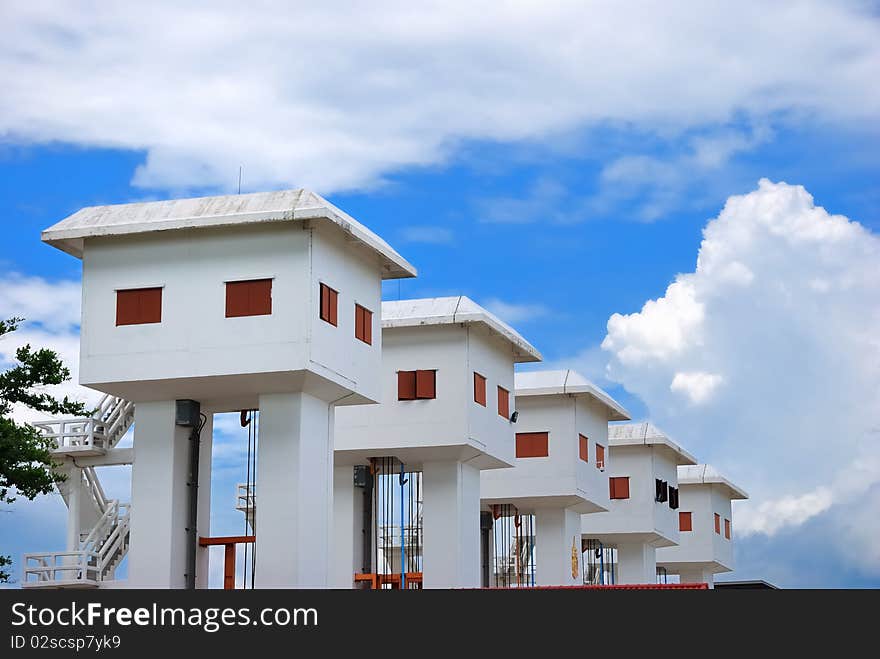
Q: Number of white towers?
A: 5